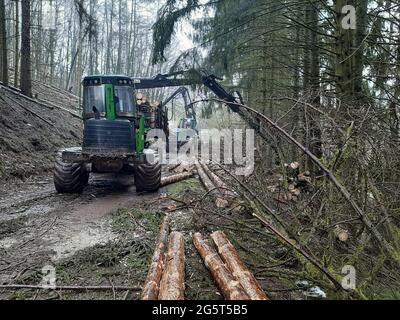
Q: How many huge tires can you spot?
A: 2